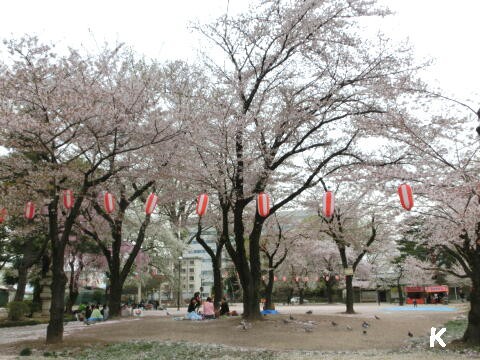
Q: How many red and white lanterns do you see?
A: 9